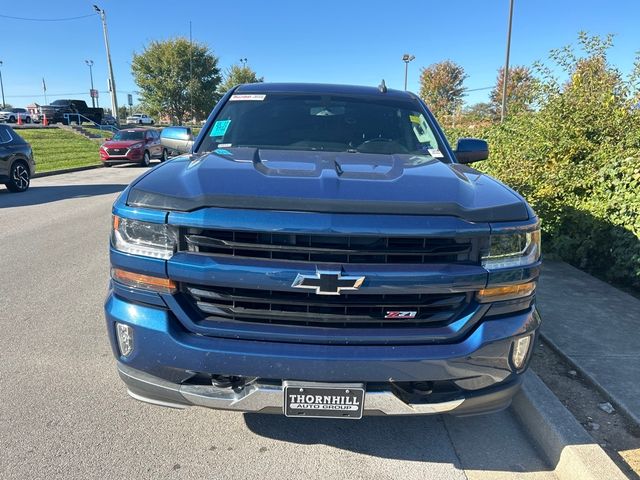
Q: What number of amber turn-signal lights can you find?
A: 2